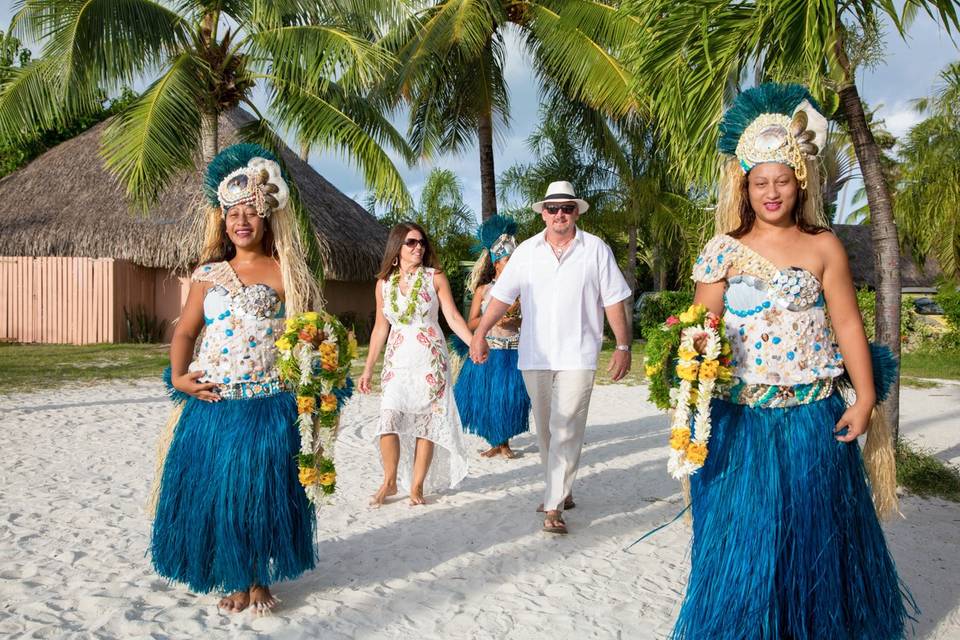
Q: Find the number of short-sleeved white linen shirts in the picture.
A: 1